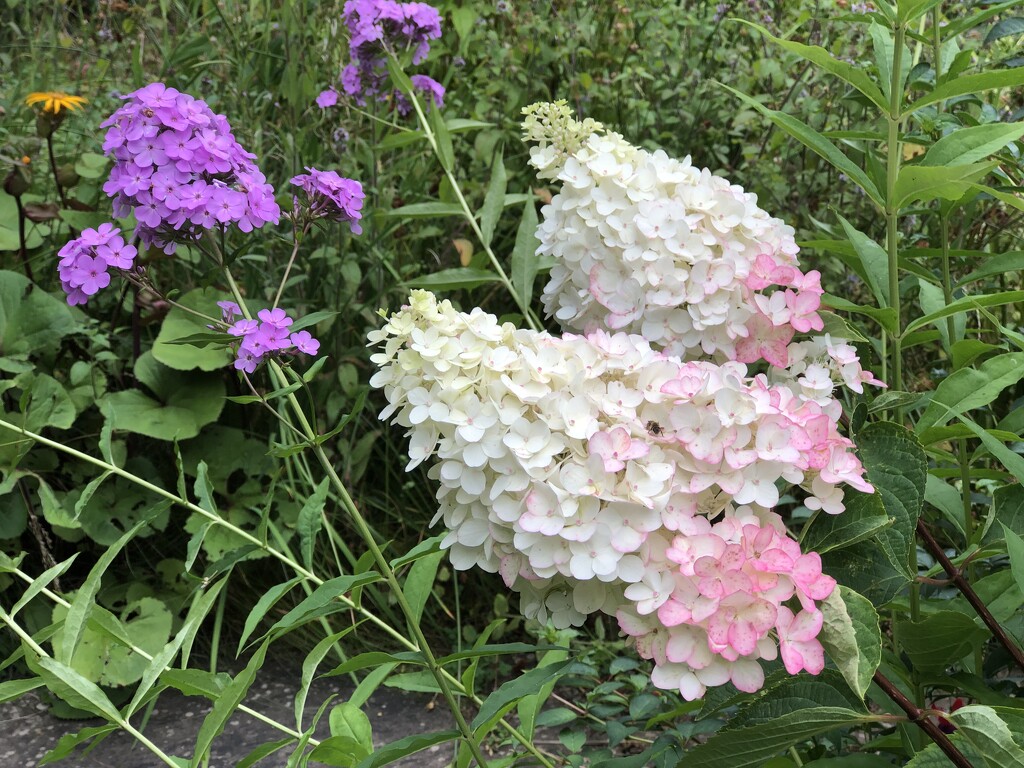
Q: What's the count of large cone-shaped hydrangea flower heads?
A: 2